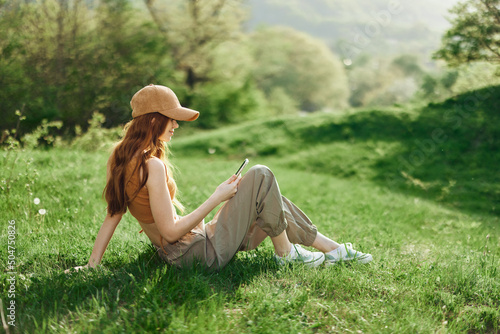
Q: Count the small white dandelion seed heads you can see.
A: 2